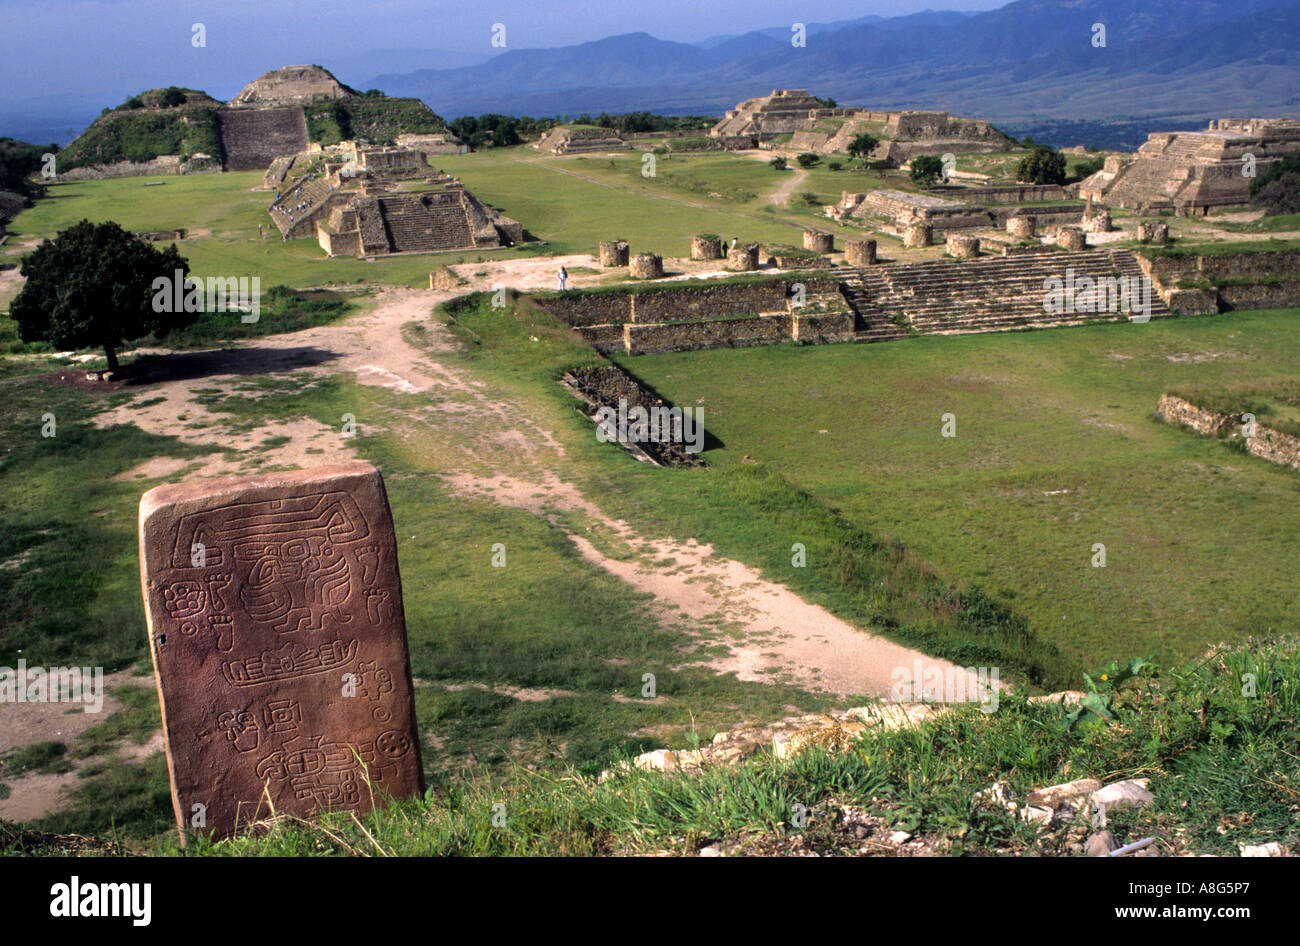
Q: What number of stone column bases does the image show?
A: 12